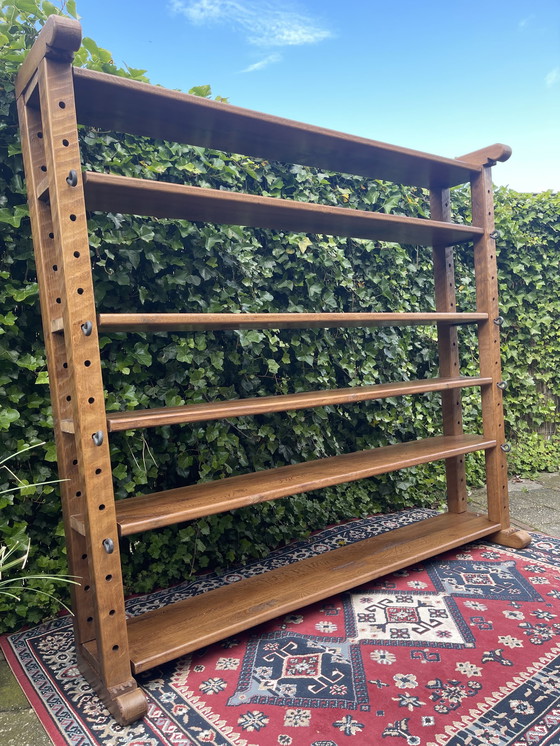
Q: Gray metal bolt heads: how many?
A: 8